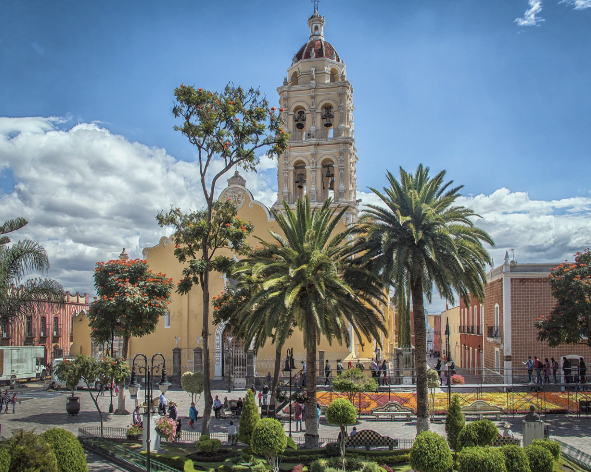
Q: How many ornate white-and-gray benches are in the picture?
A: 2